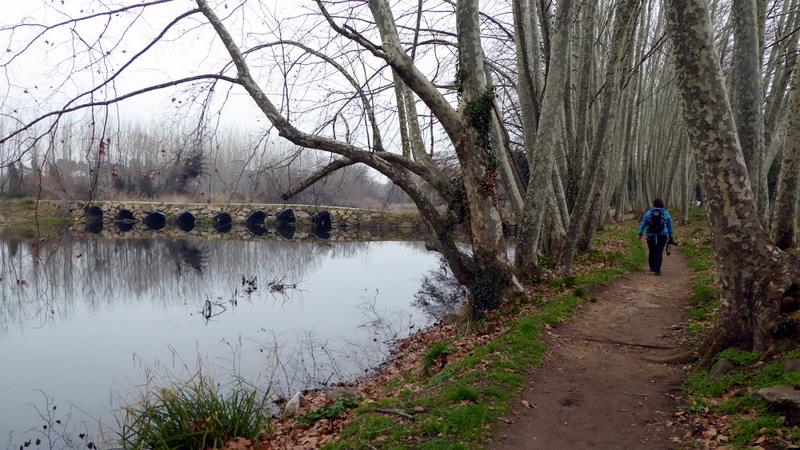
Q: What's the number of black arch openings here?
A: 8